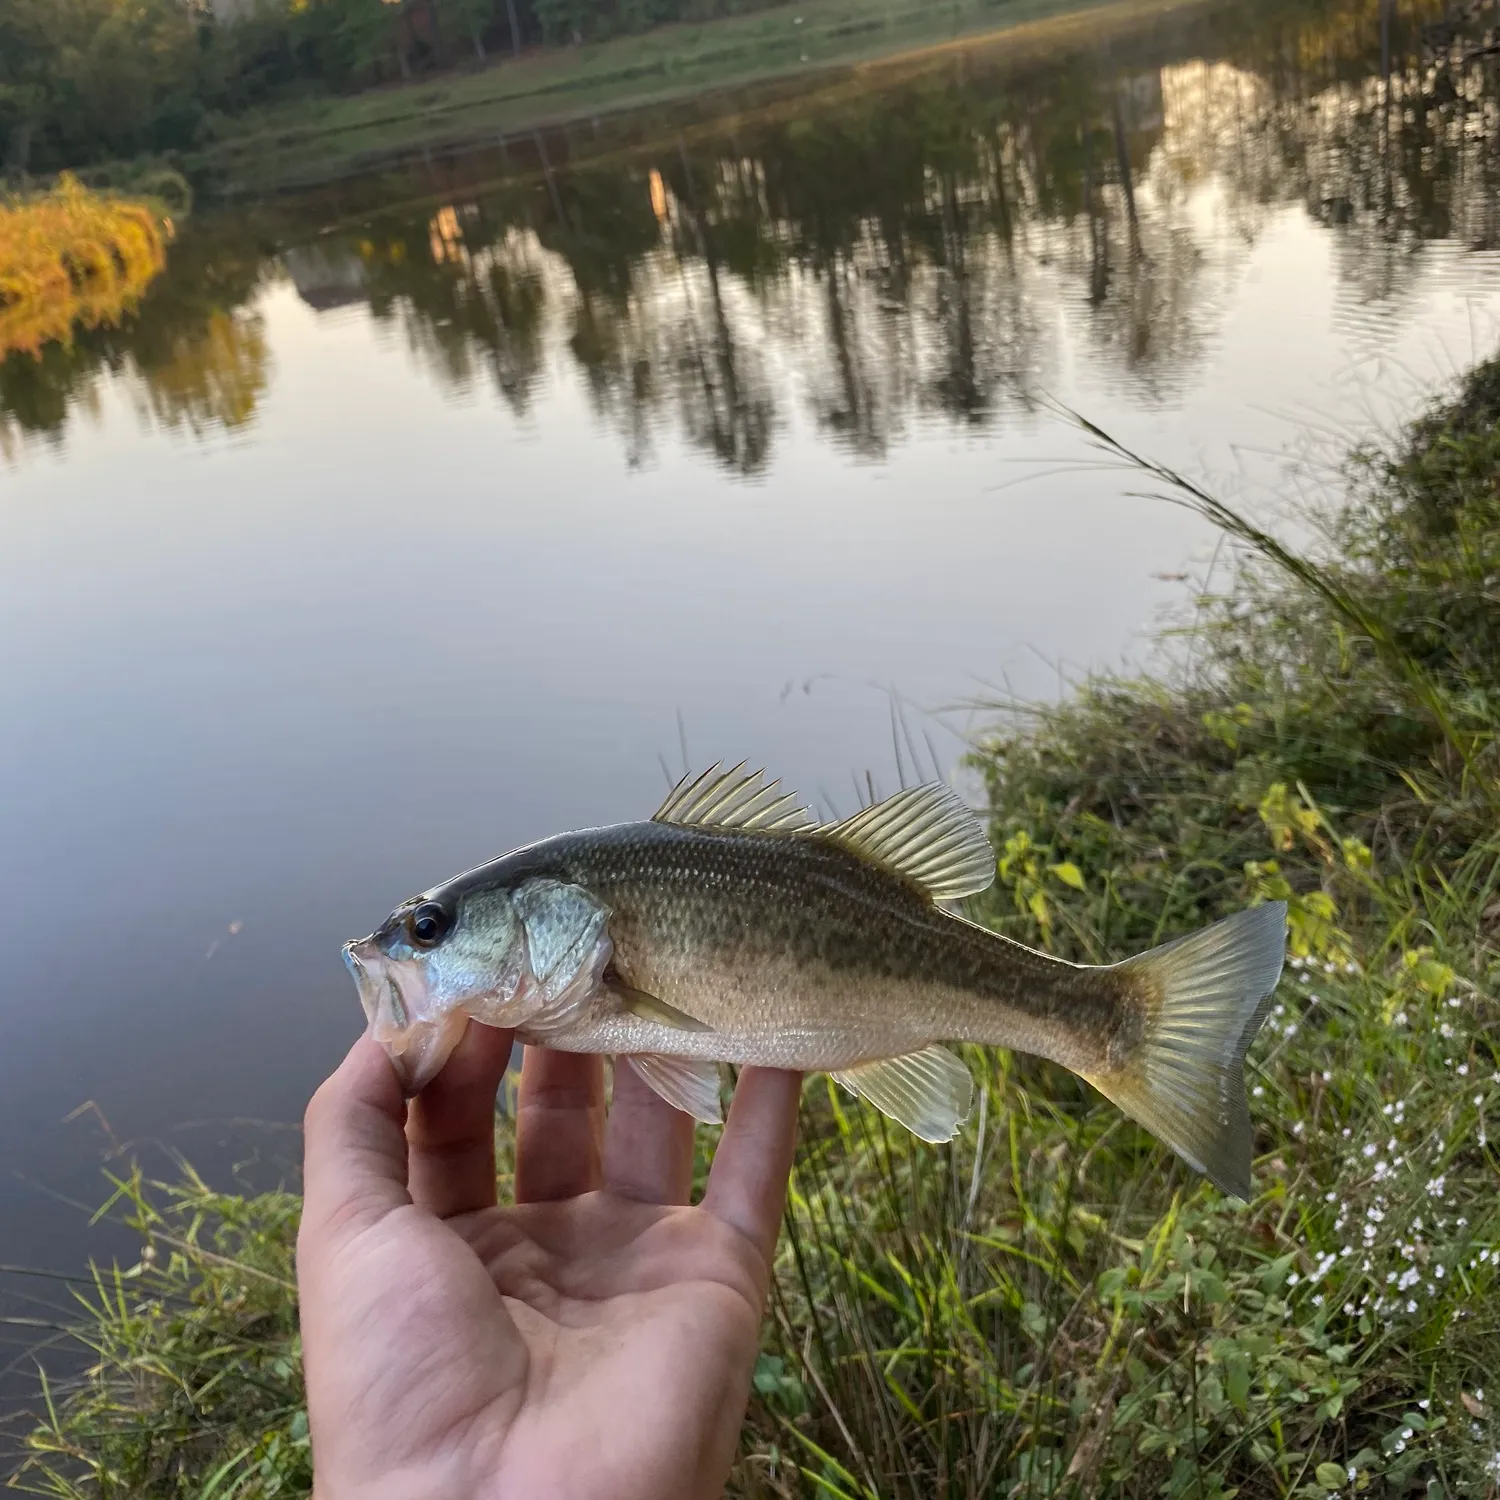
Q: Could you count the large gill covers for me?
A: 1